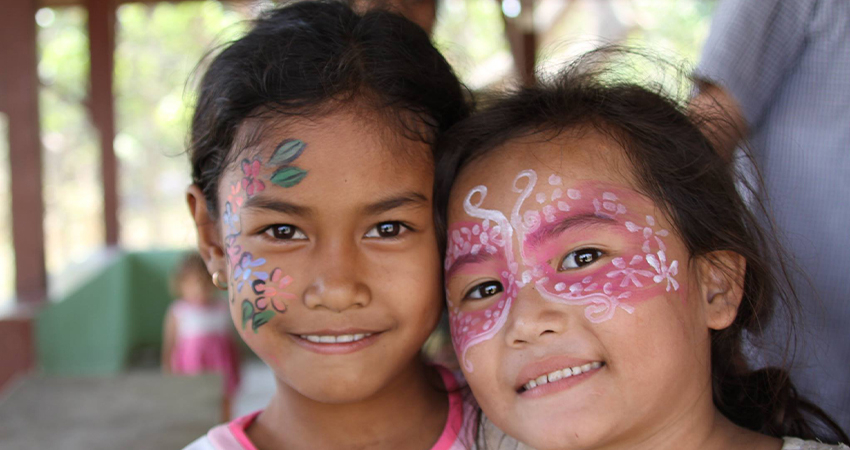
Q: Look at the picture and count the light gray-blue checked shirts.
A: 1